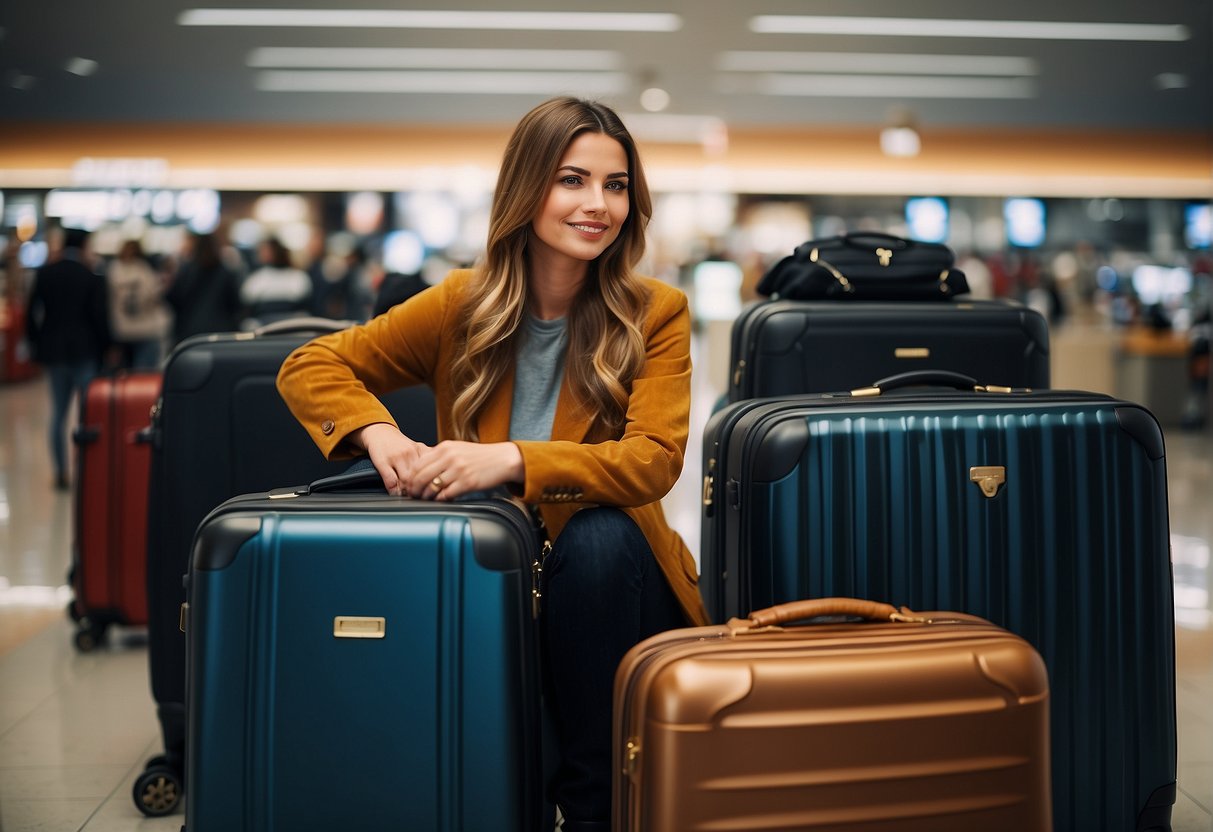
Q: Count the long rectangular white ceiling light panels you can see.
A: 6